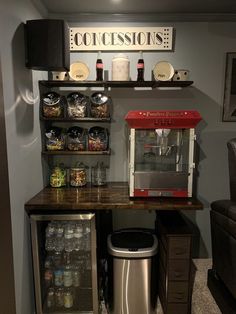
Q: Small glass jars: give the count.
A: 9